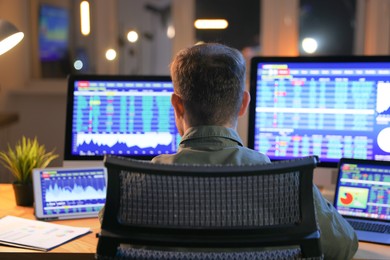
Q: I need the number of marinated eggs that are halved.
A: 0